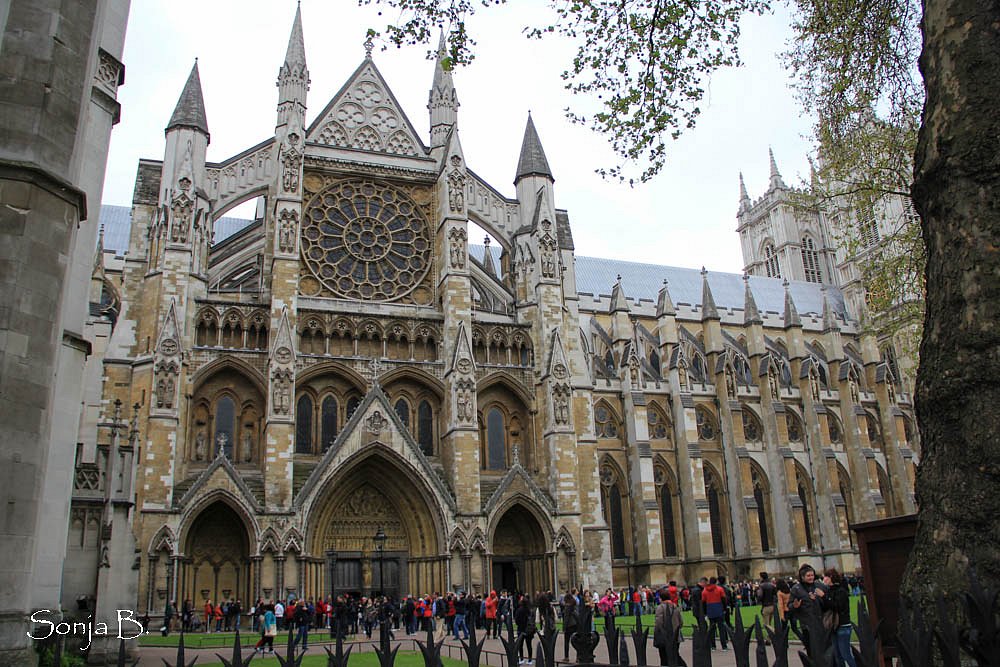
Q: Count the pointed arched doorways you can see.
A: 3